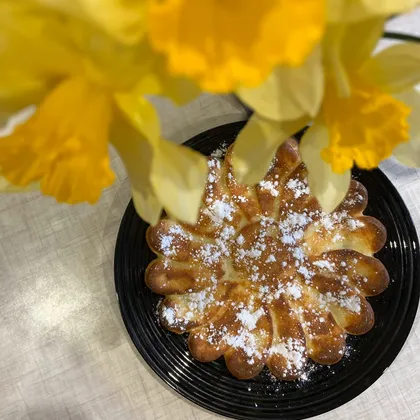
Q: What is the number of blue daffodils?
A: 0